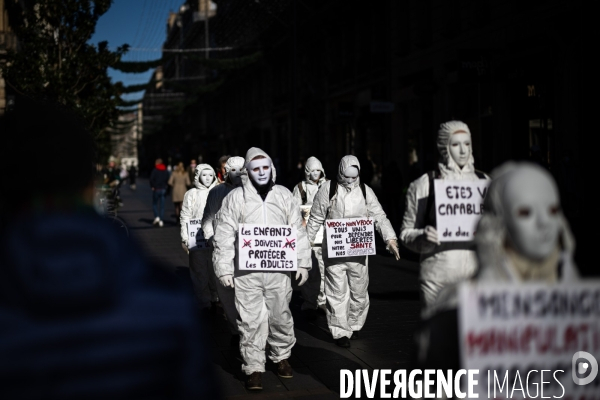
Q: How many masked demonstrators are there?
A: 7